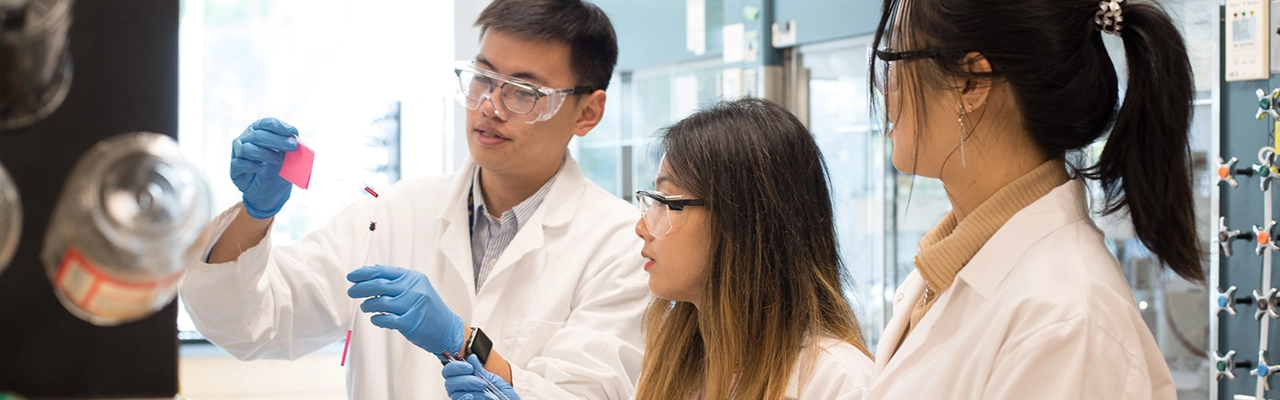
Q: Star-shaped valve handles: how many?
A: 9